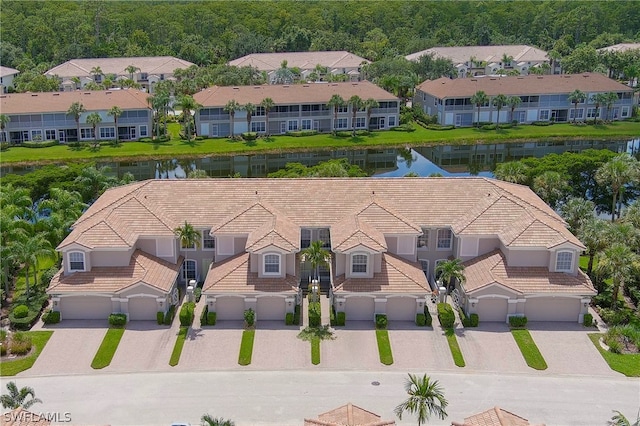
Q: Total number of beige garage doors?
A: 8